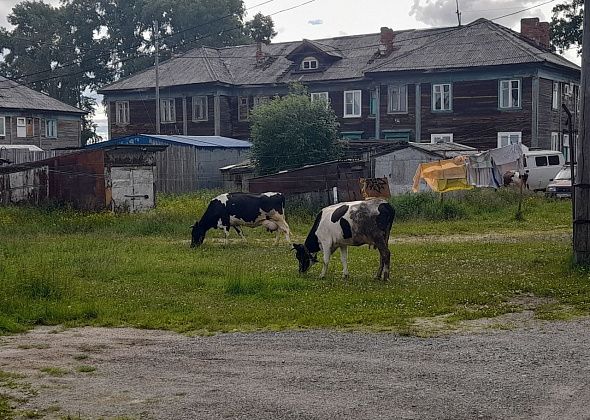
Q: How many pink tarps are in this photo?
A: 0